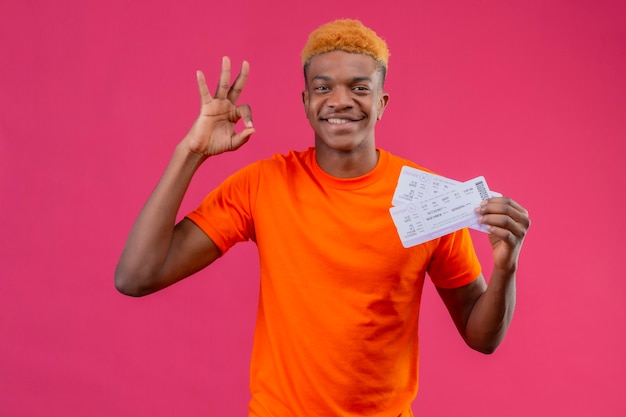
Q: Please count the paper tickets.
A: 2